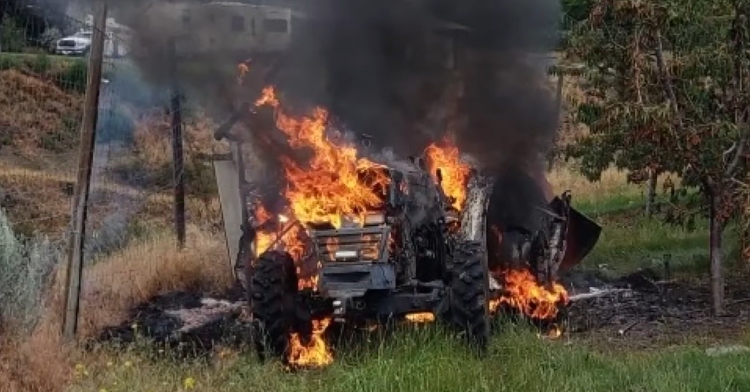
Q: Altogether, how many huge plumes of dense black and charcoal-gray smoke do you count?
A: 1